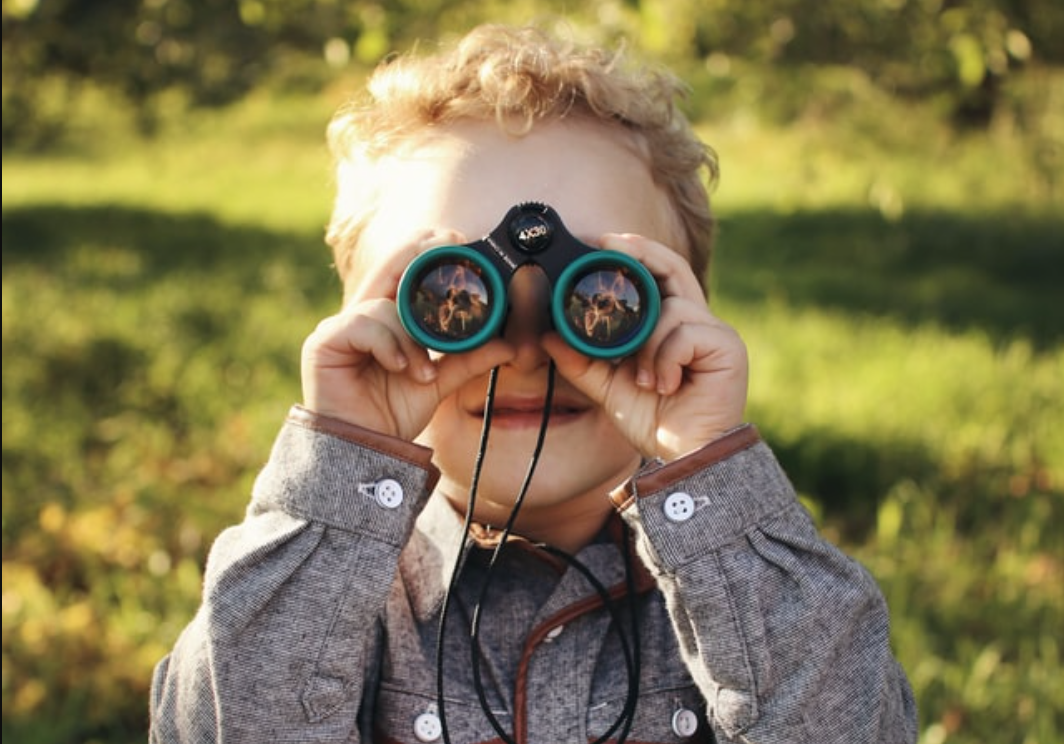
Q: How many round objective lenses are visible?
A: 2